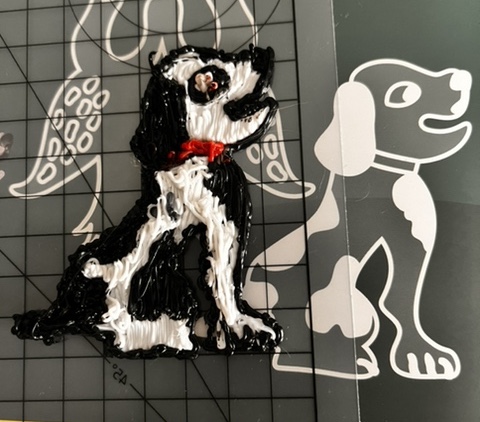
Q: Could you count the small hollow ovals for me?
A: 14